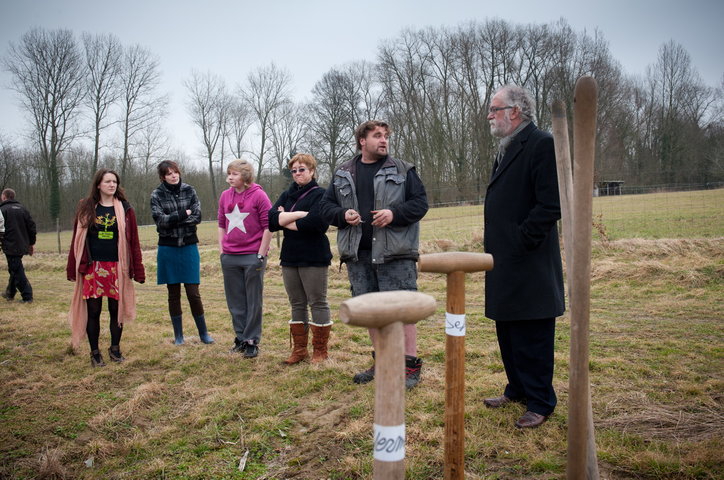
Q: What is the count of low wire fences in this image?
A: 1